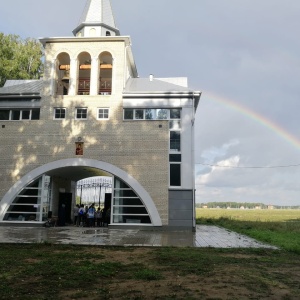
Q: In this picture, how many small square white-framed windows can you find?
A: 3